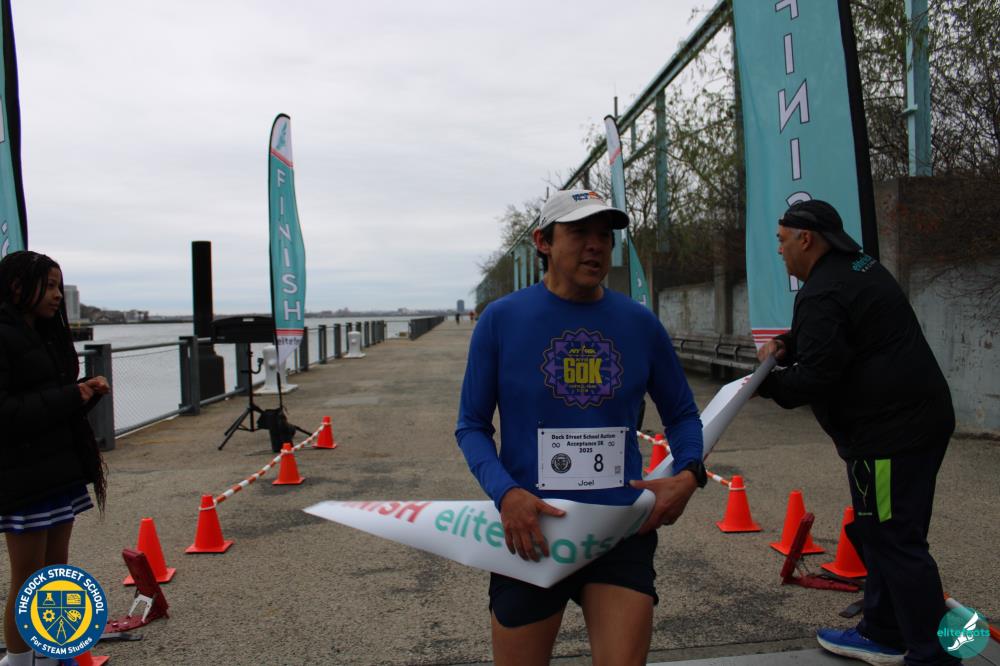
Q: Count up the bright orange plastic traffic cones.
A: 9